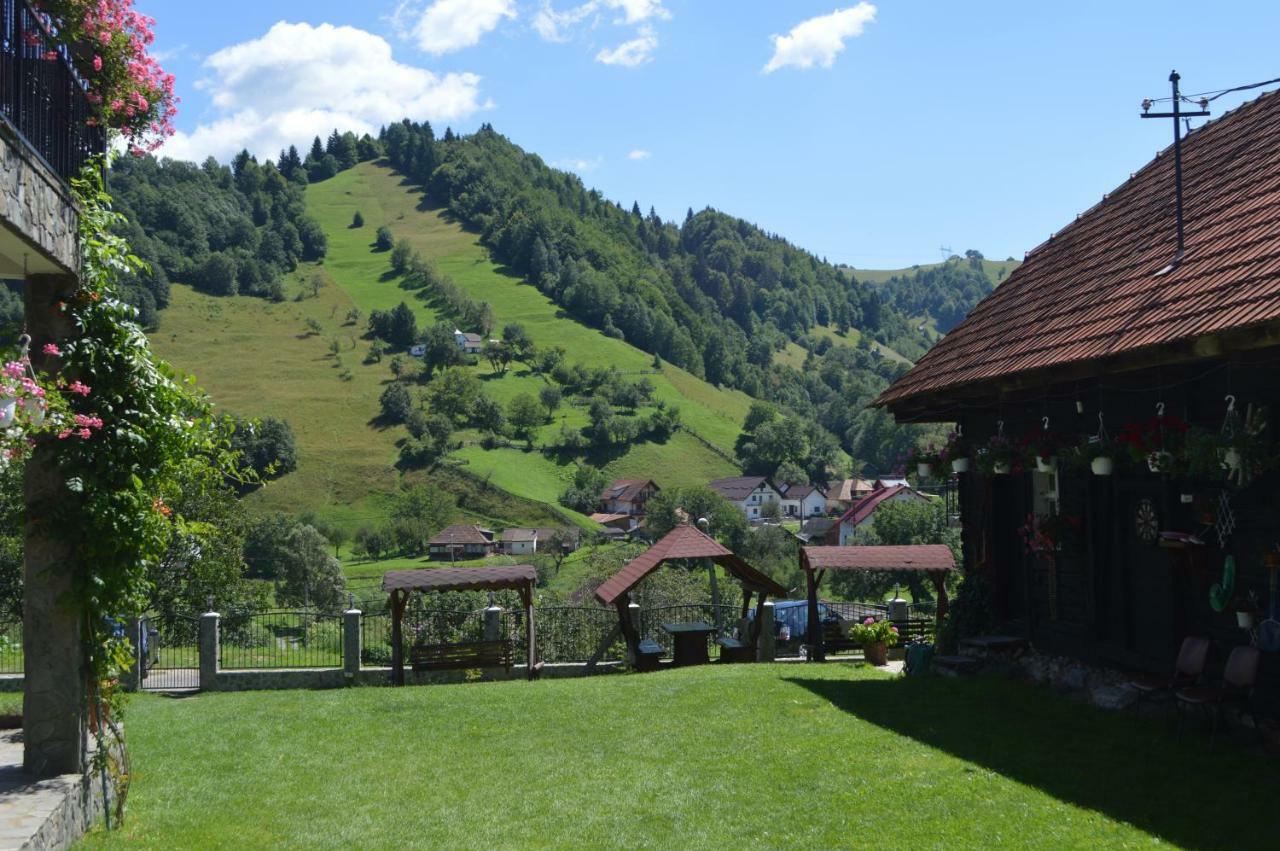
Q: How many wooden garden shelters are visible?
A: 3